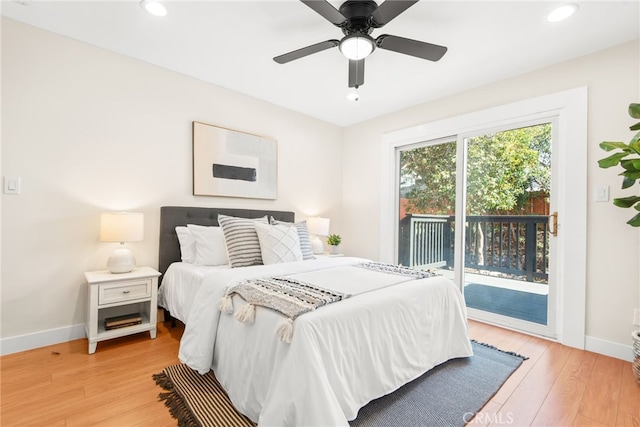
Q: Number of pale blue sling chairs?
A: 0